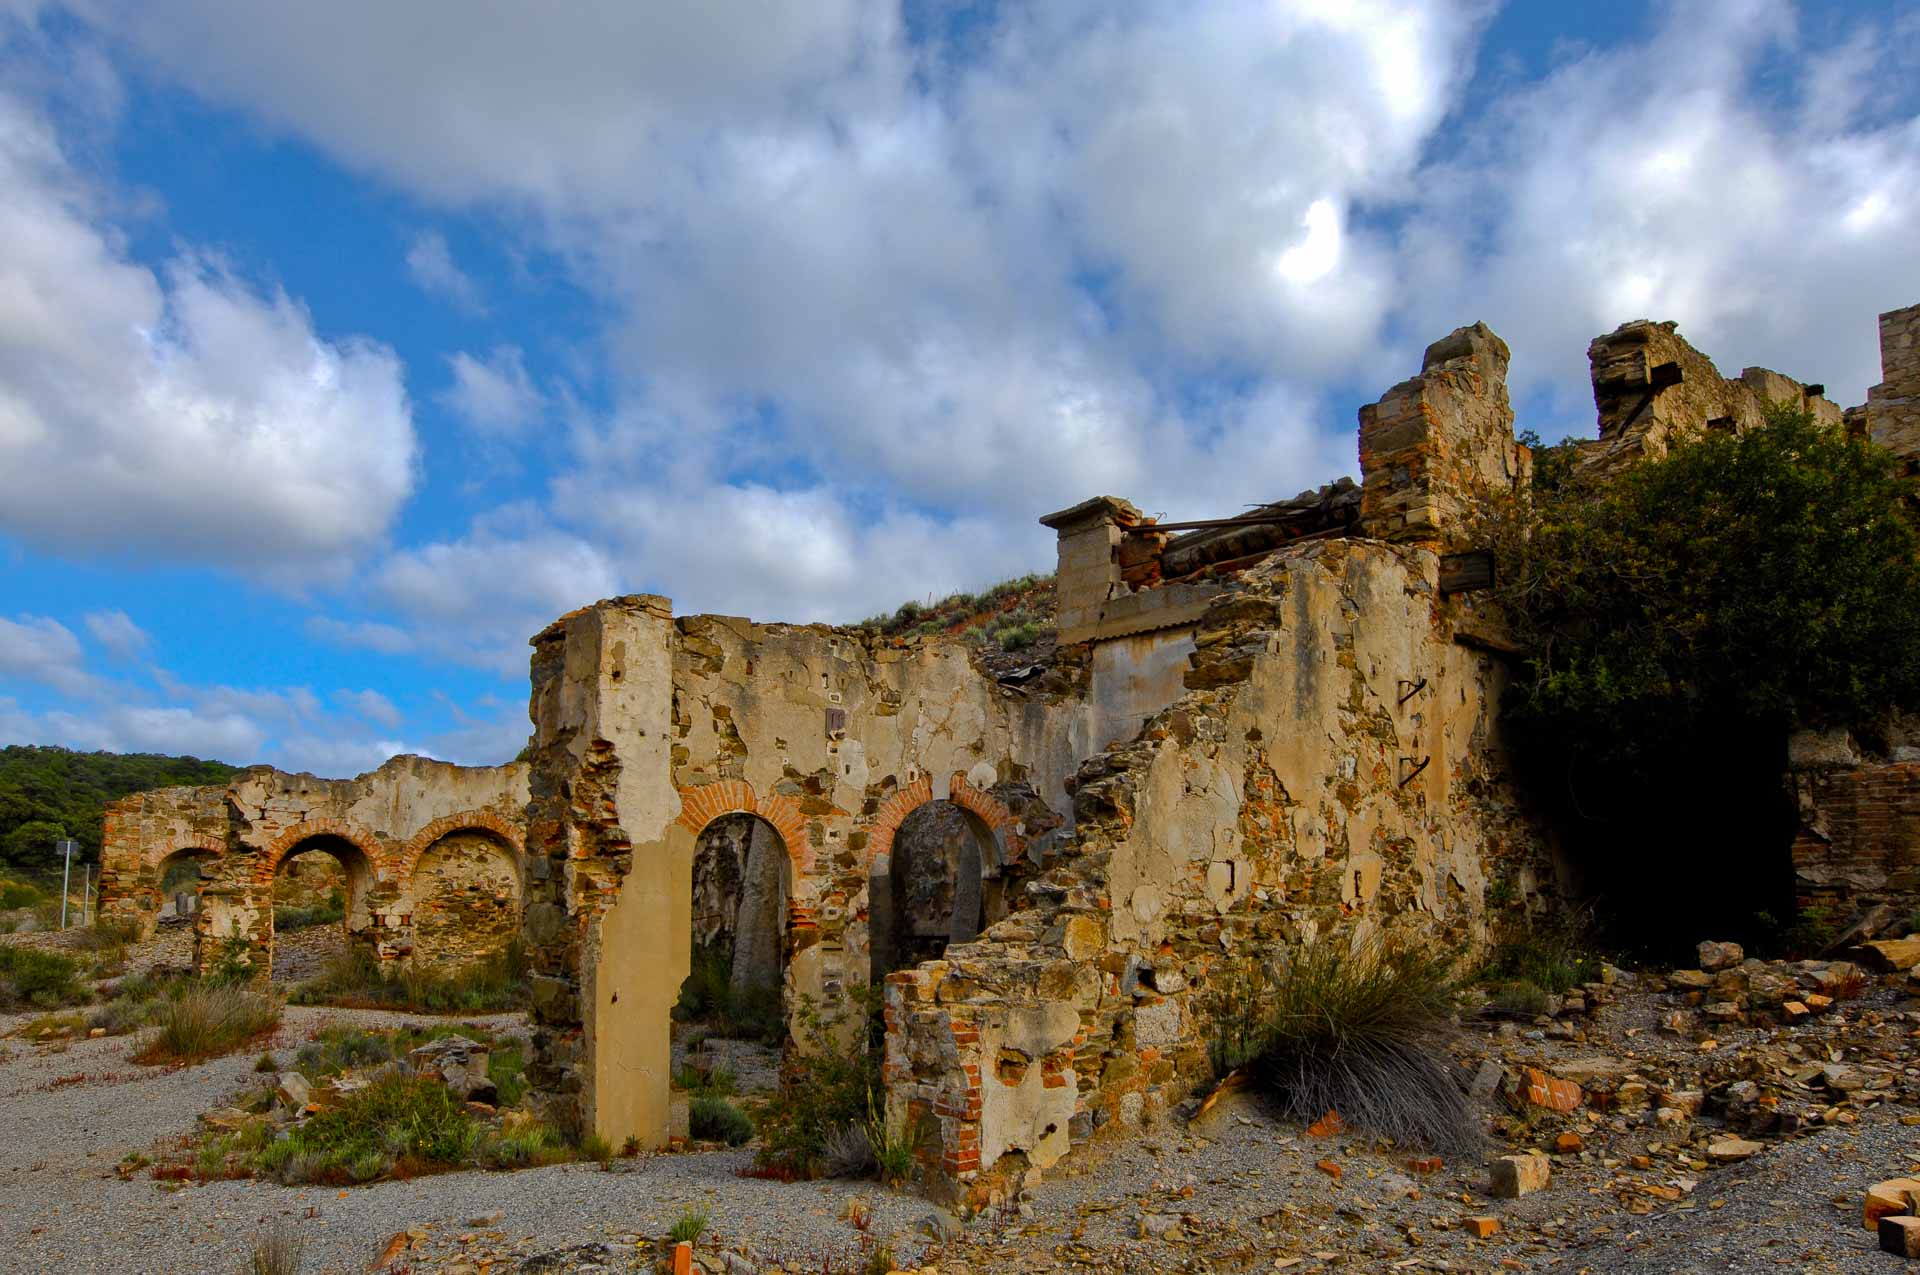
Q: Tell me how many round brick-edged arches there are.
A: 5